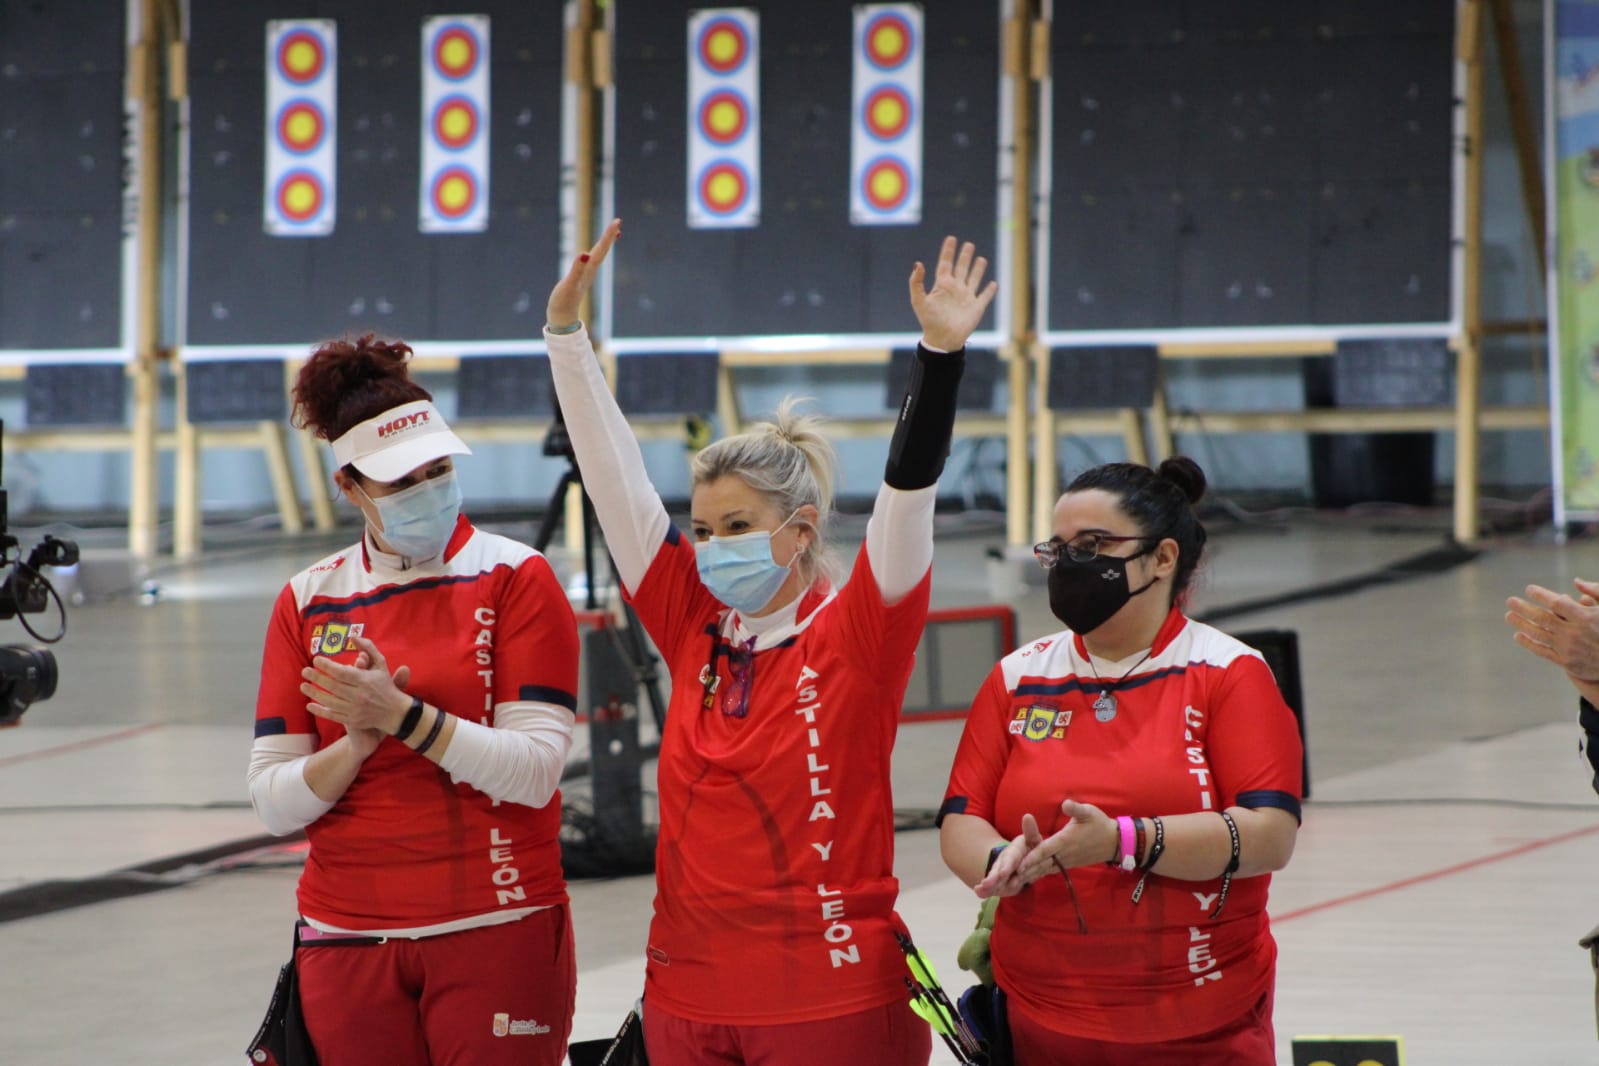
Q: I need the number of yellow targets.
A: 12